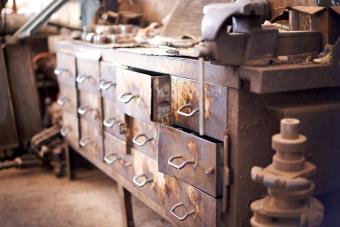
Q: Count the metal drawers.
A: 15